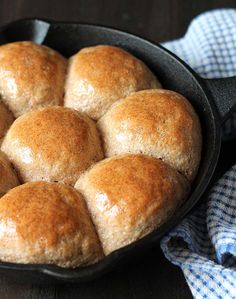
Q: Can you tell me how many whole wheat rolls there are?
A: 8